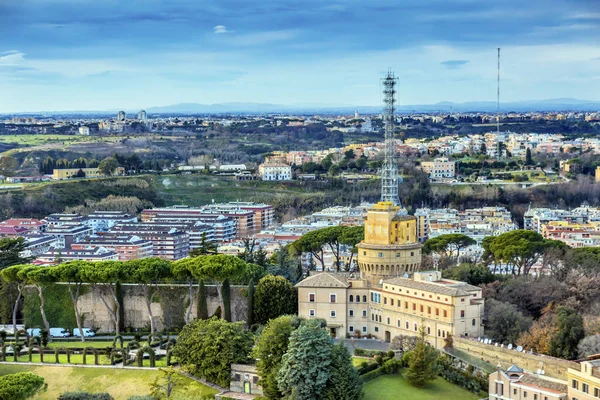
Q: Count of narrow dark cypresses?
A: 4